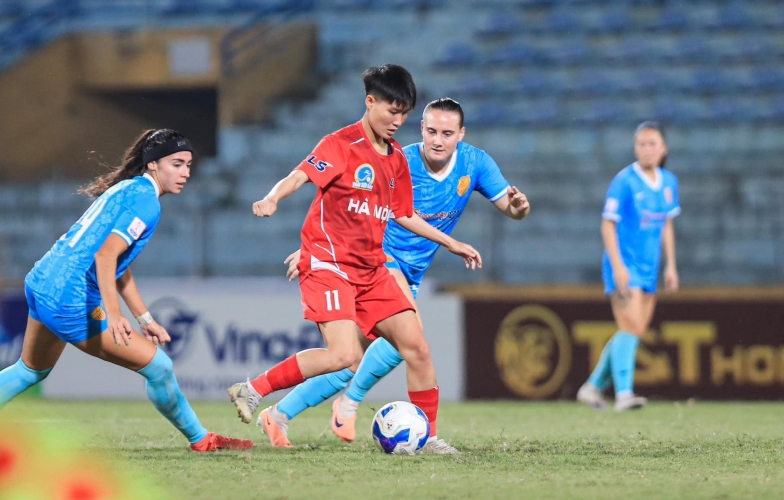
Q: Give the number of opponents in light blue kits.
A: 3